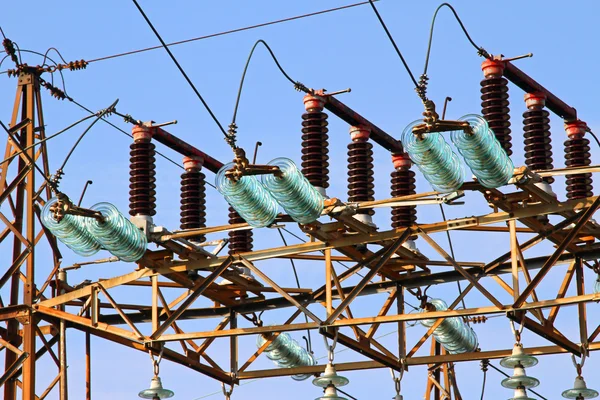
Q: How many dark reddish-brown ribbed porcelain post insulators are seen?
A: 9